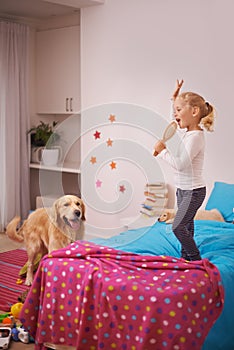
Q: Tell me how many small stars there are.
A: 7